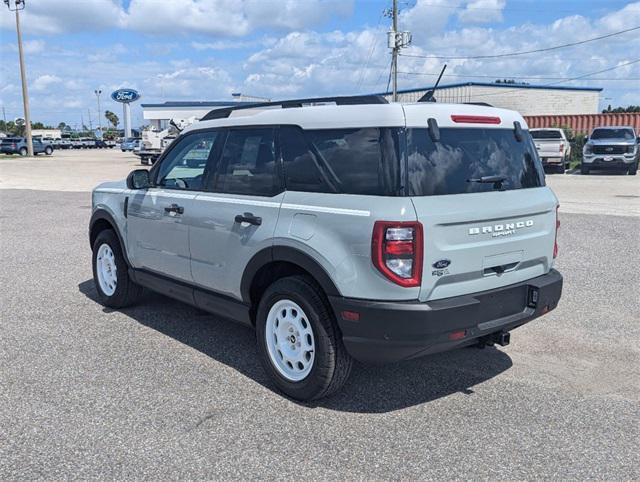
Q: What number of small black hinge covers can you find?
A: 2